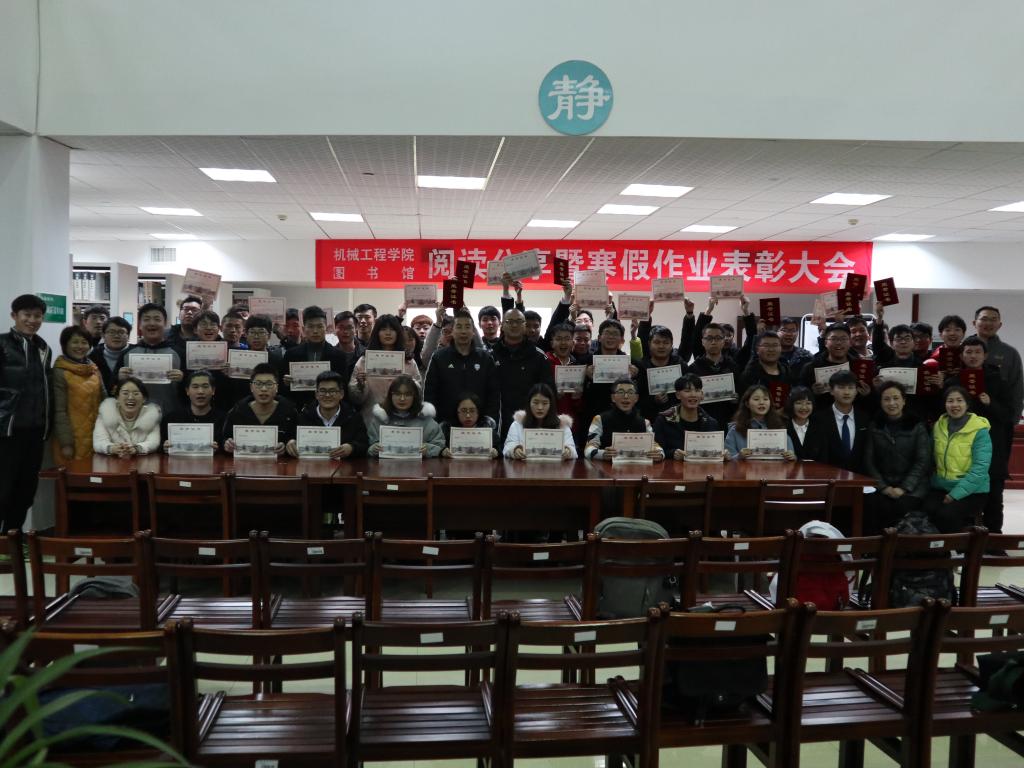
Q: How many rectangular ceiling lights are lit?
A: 12